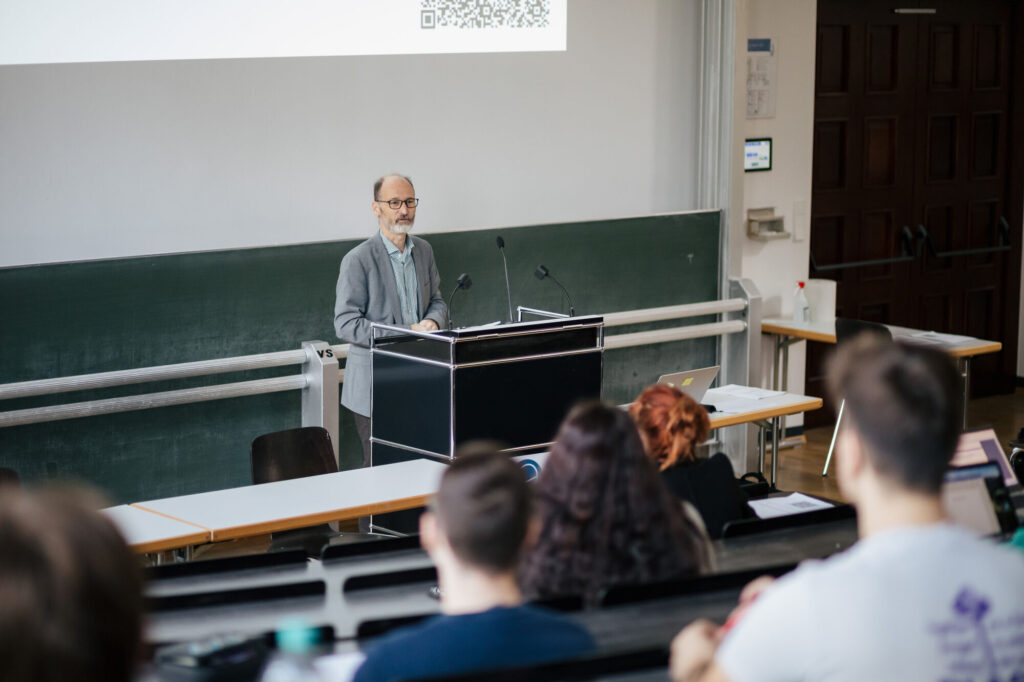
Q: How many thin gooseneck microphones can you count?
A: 3